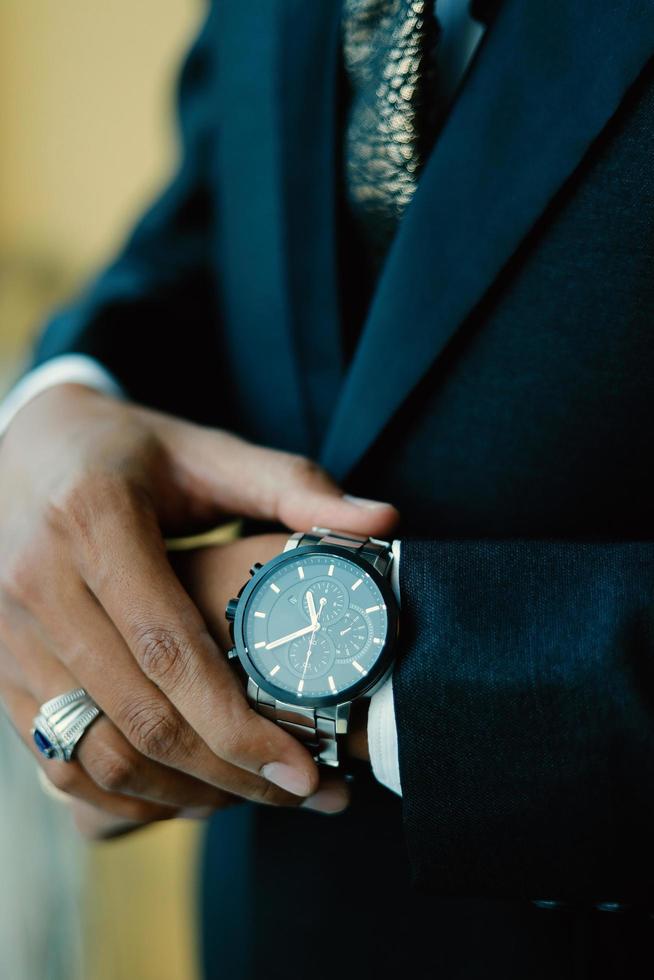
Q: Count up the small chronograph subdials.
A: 3